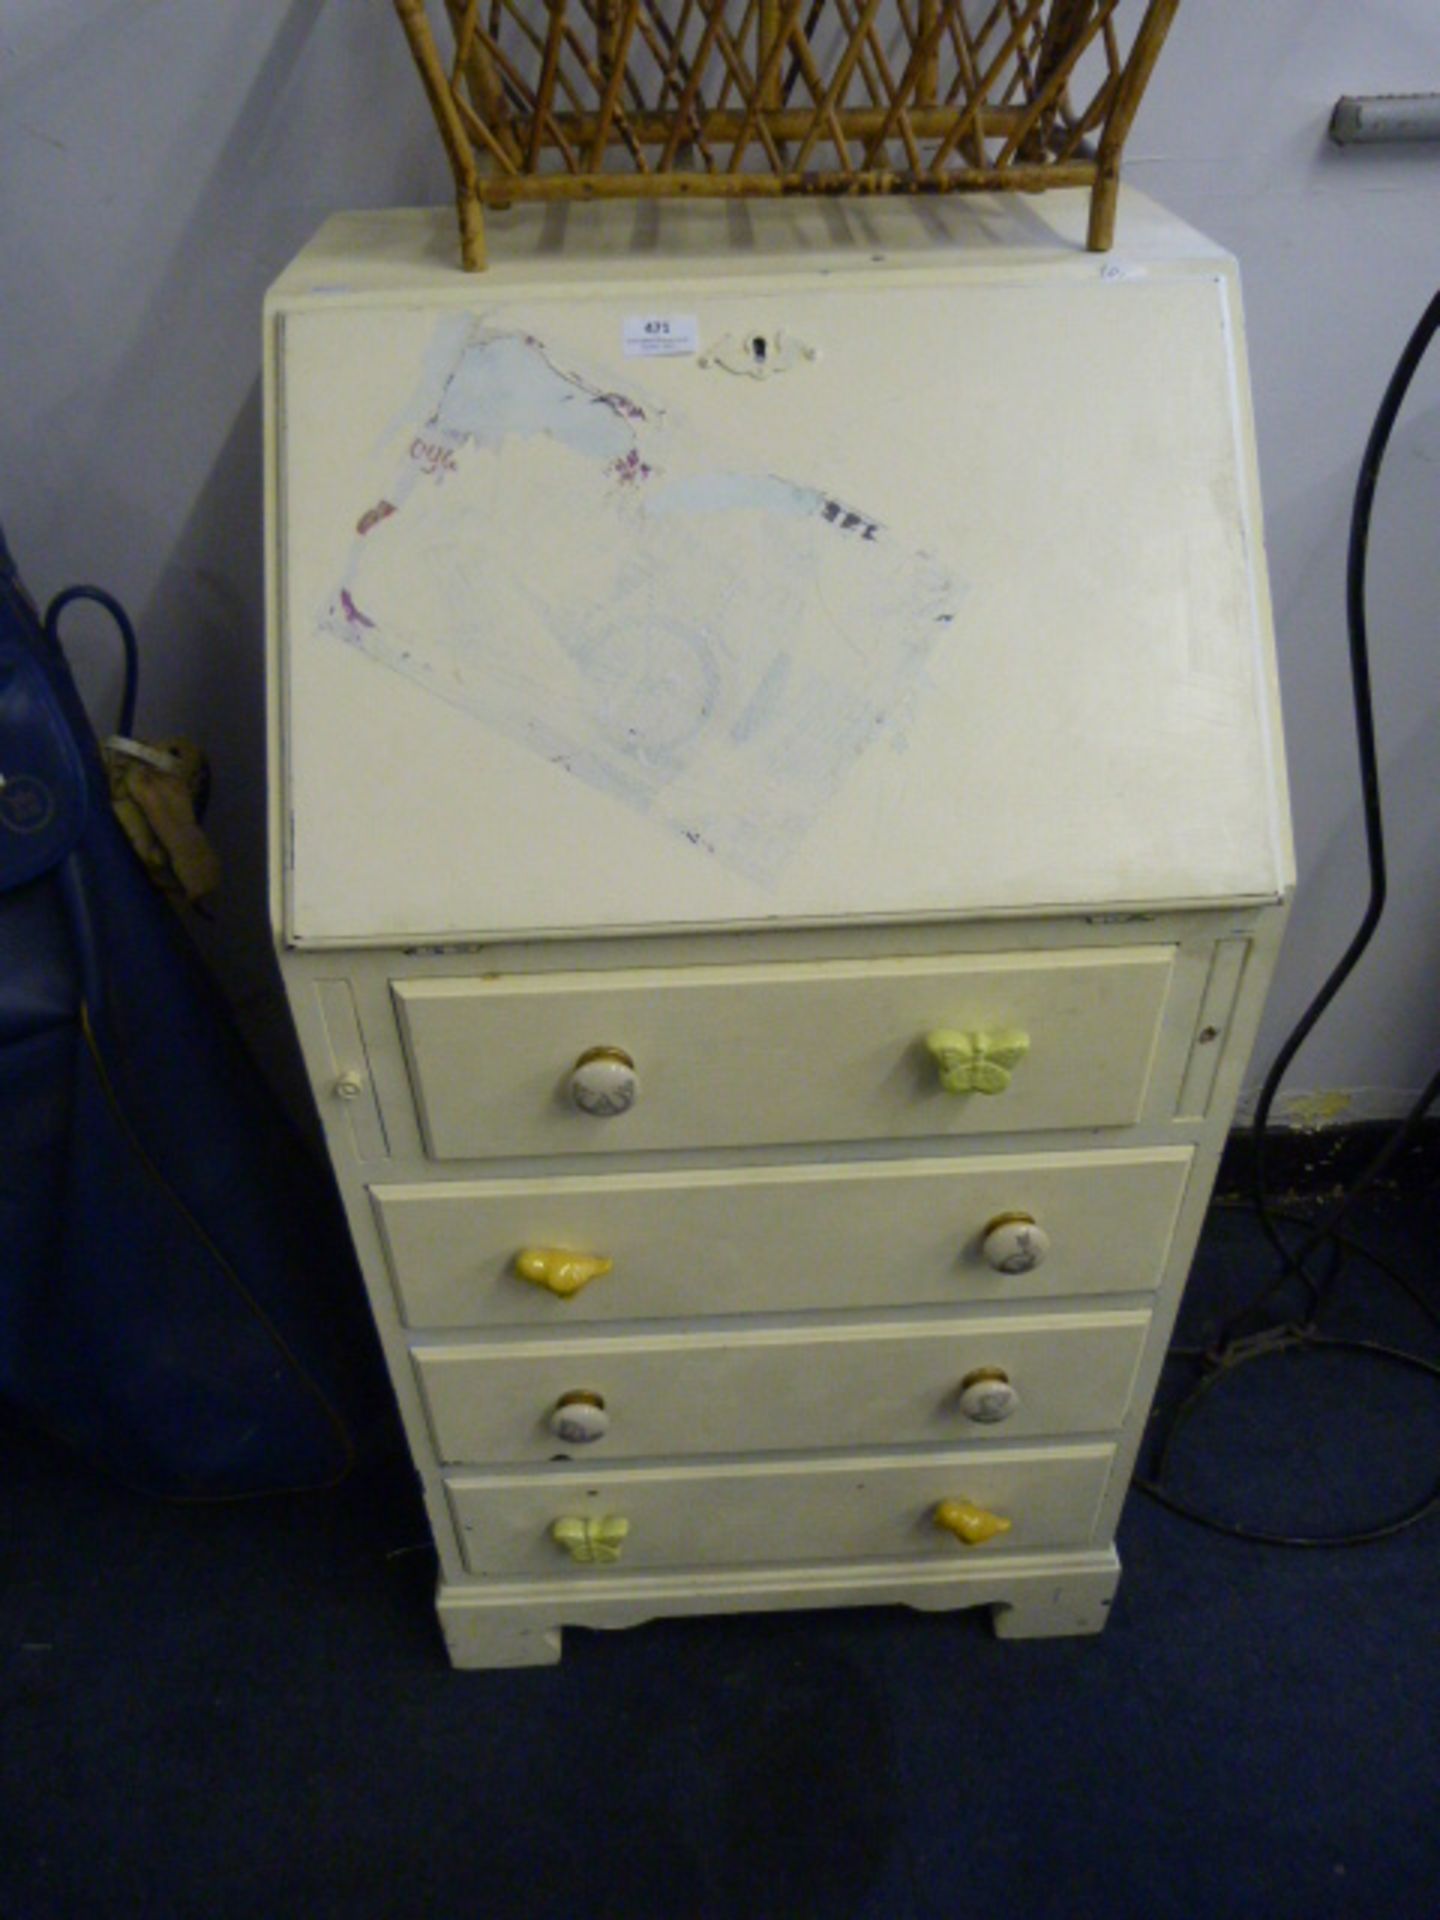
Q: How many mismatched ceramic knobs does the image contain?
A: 8